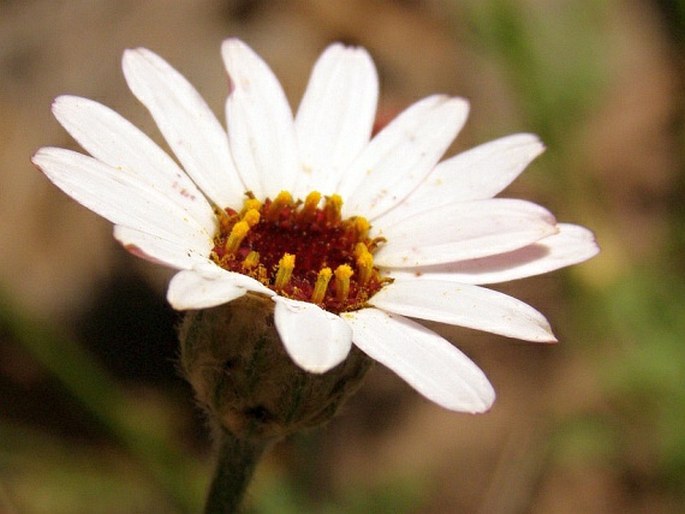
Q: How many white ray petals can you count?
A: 14